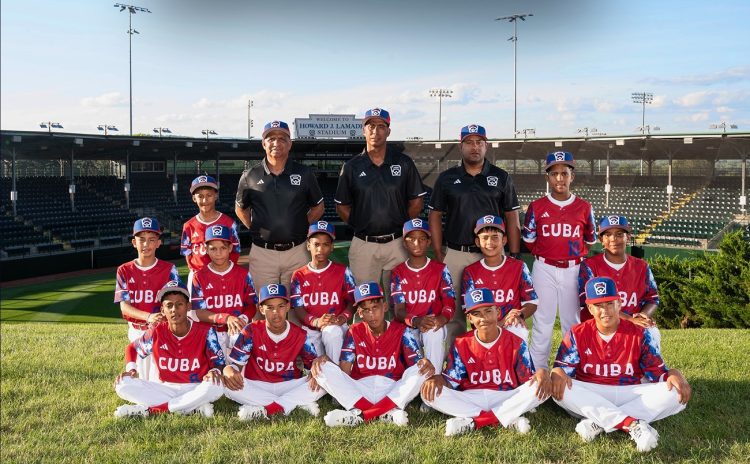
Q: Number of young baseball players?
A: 13